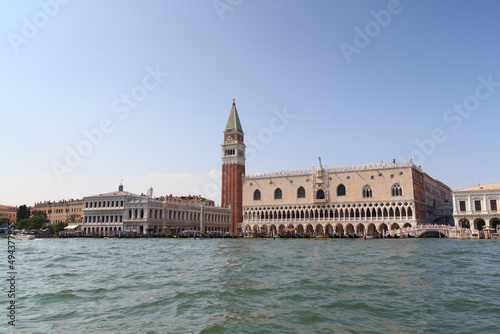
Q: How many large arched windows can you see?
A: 7